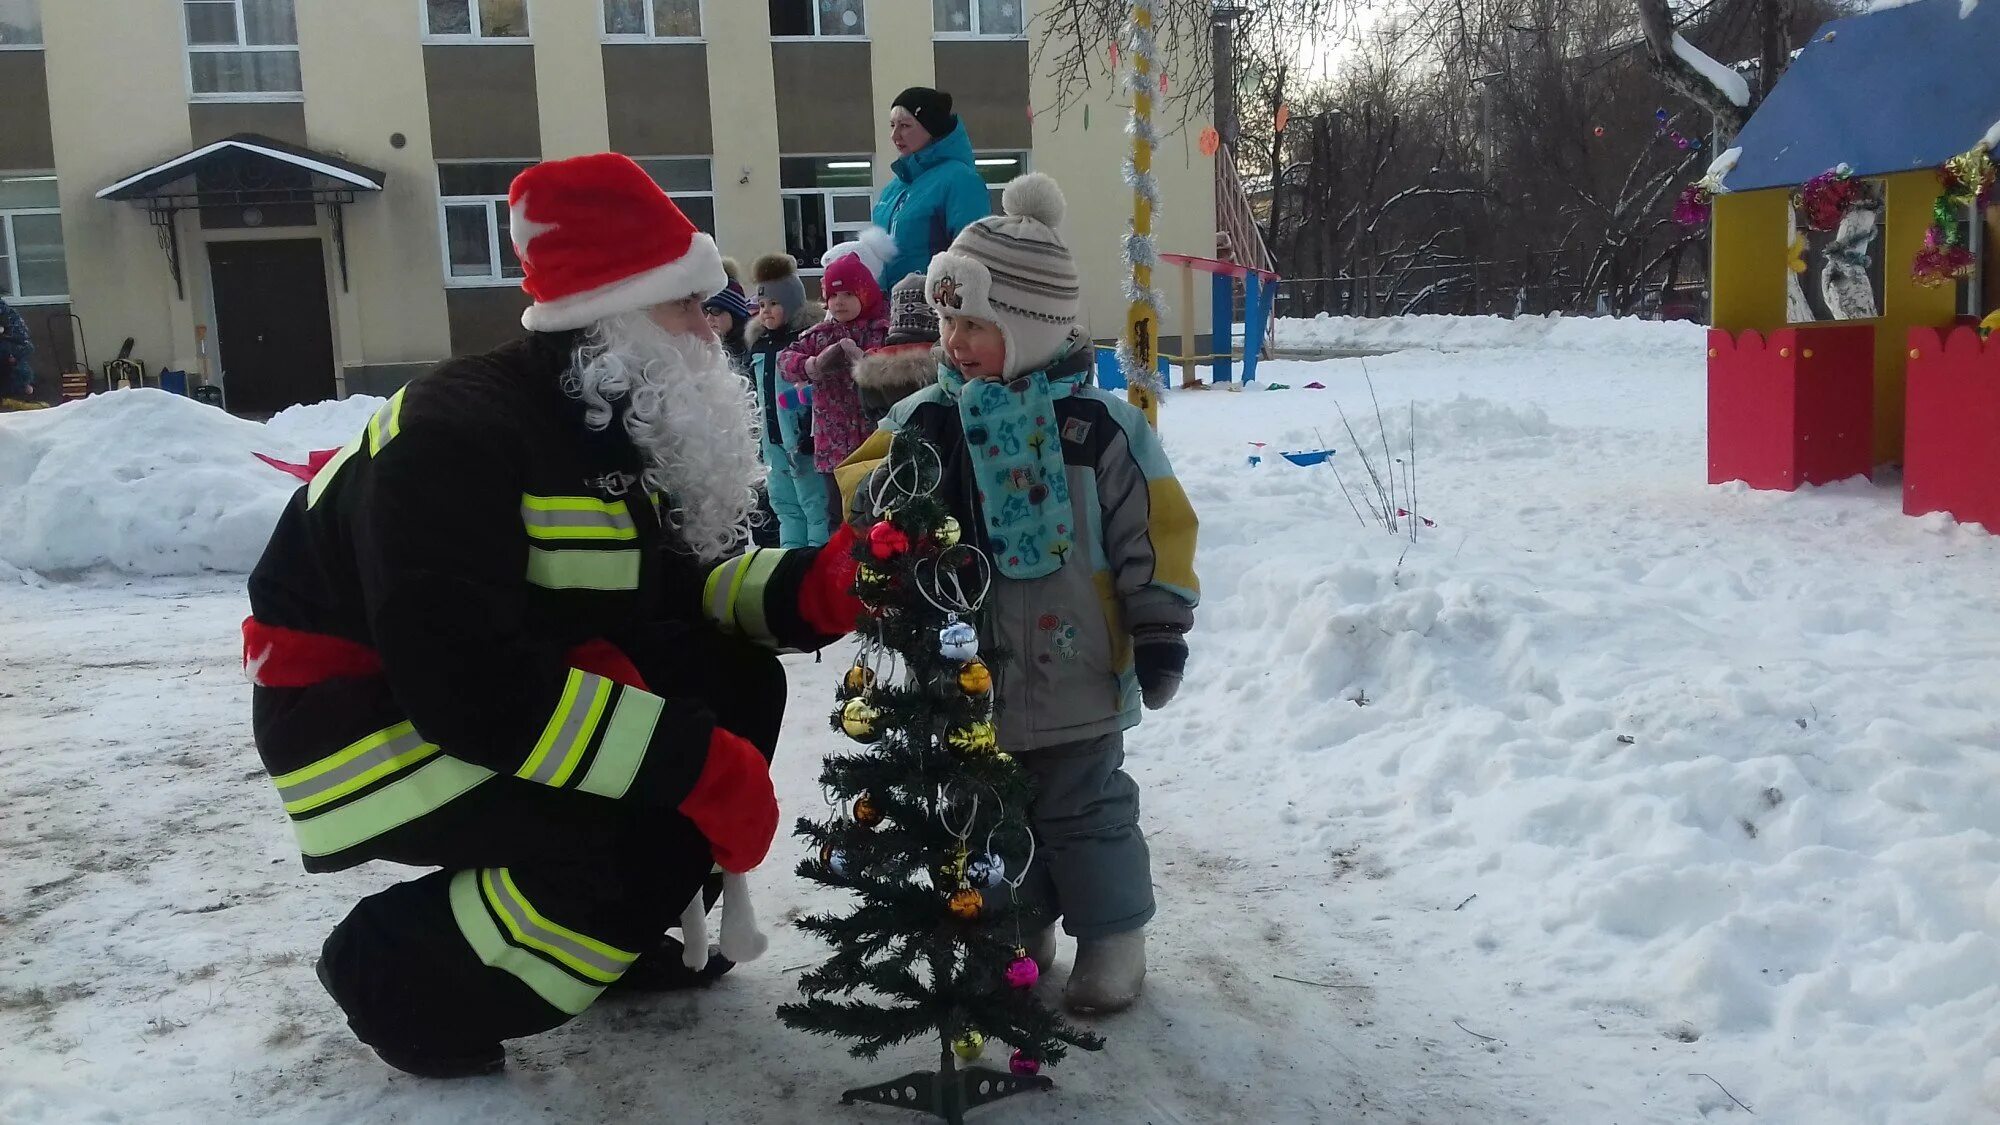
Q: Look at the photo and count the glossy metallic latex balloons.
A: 0